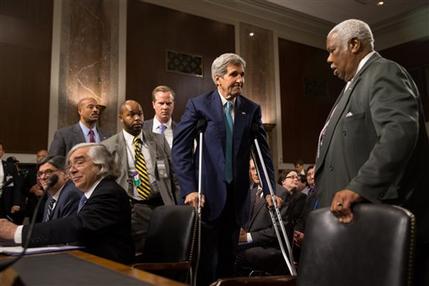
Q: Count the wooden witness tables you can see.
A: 1